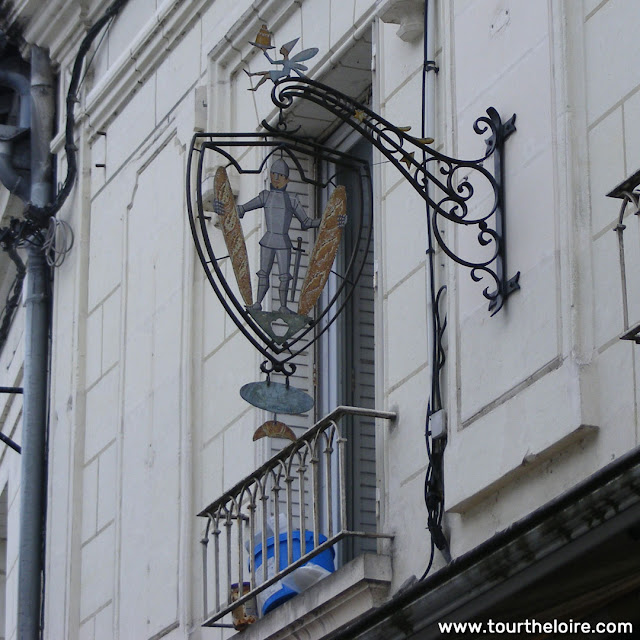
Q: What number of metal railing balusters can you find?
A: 12